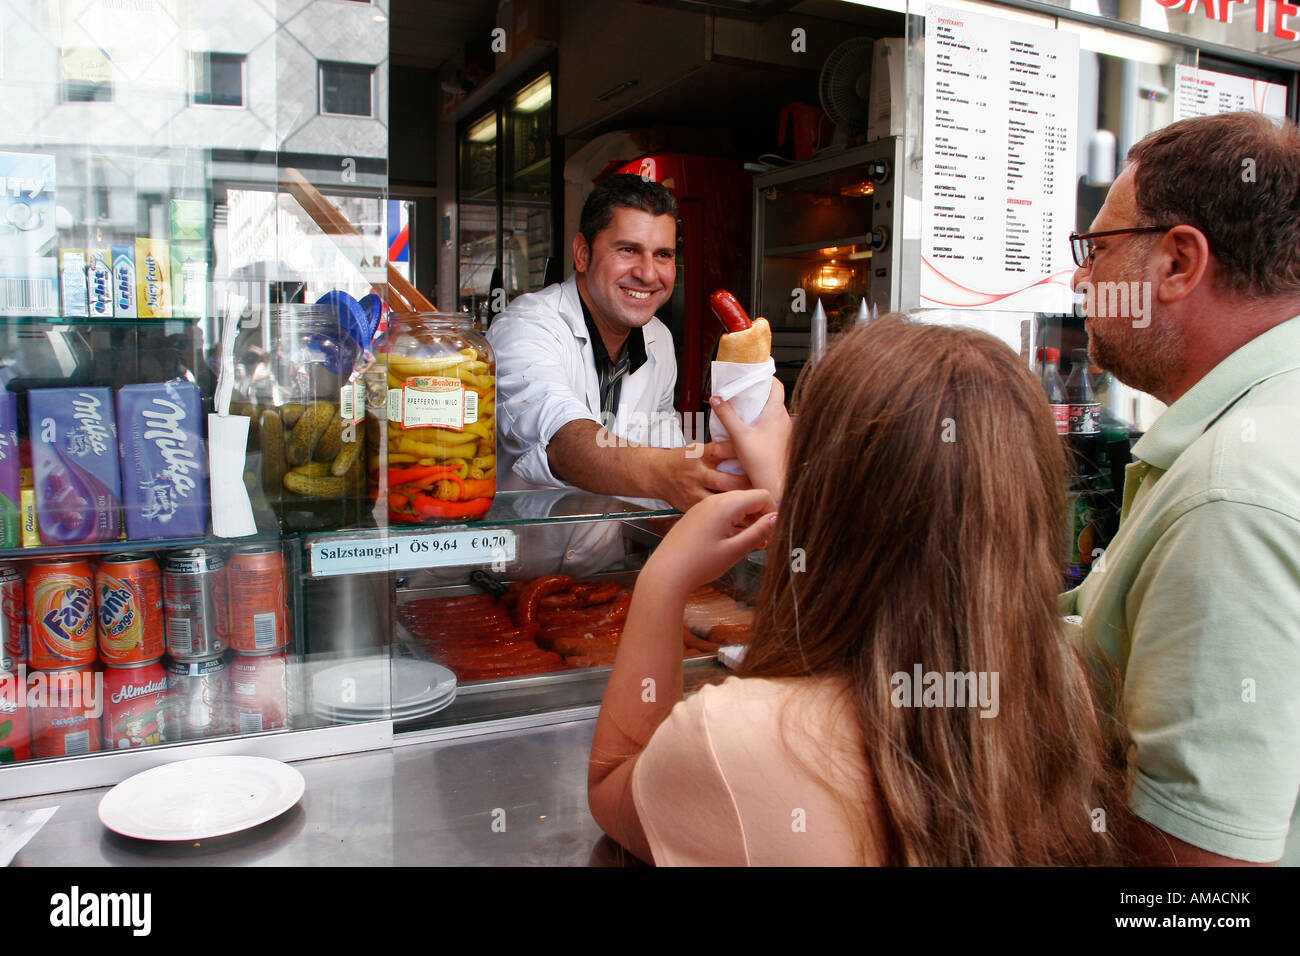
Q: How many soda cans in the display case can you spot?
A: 10